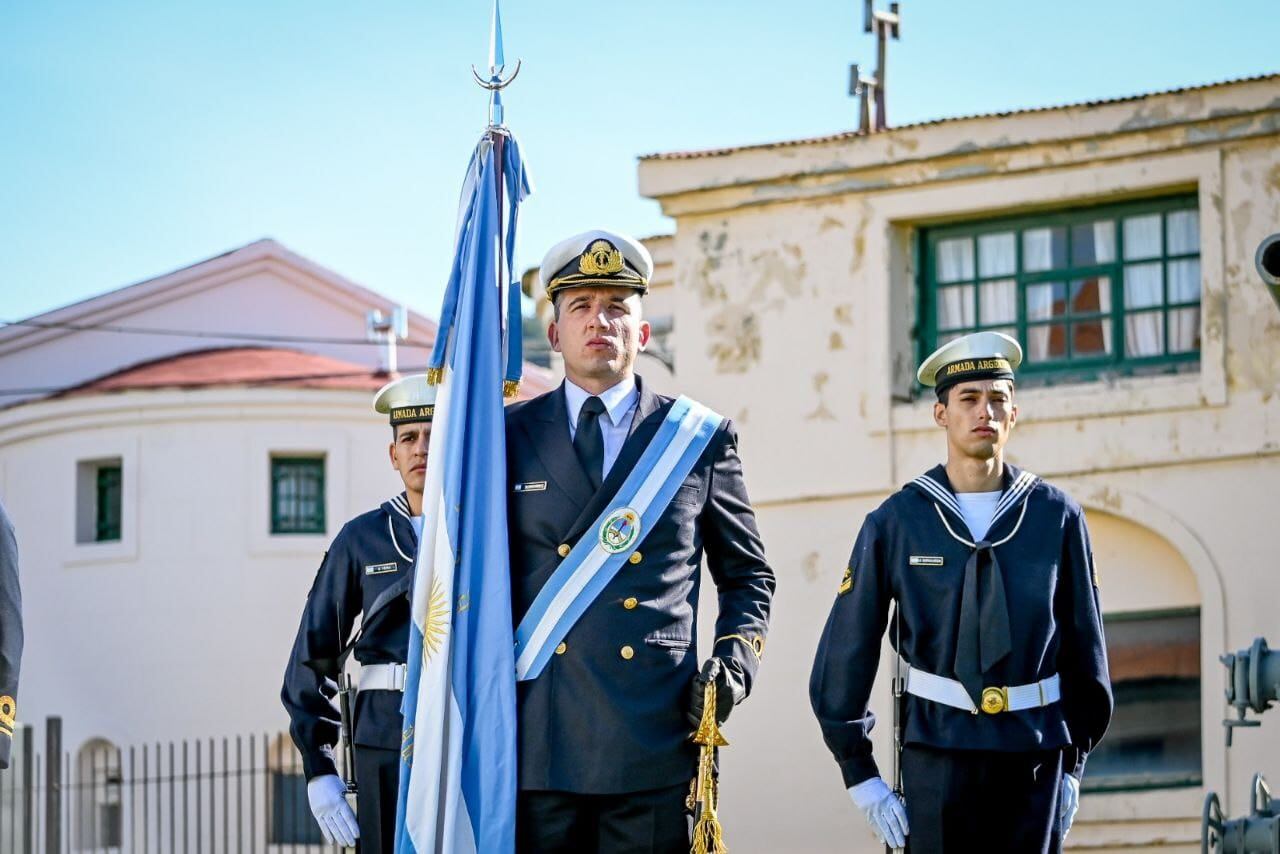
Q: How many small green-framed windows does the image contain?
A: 2